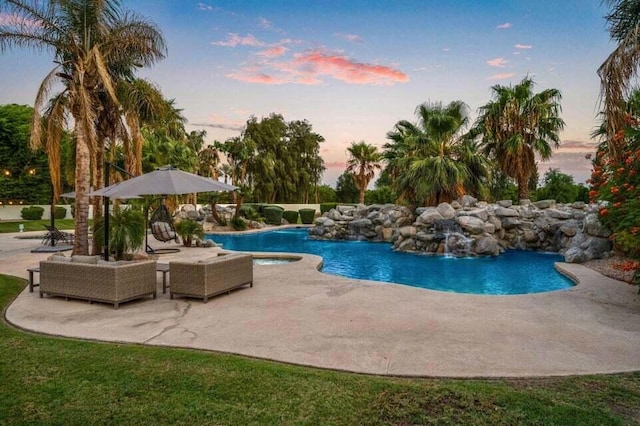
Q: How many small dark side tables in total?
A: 2